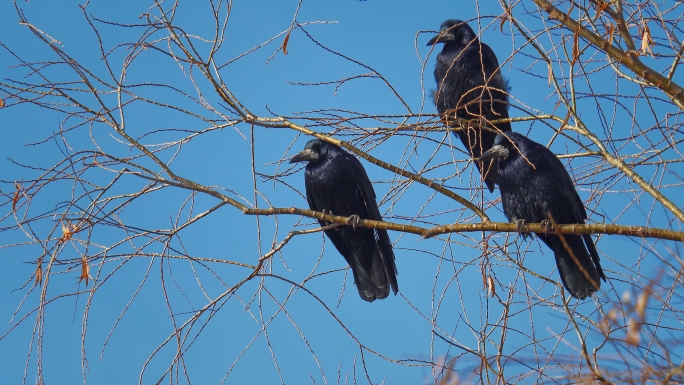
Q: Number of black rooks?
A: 3